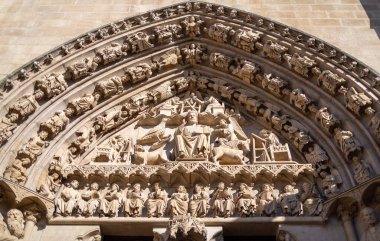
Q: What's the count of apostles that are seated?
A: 12